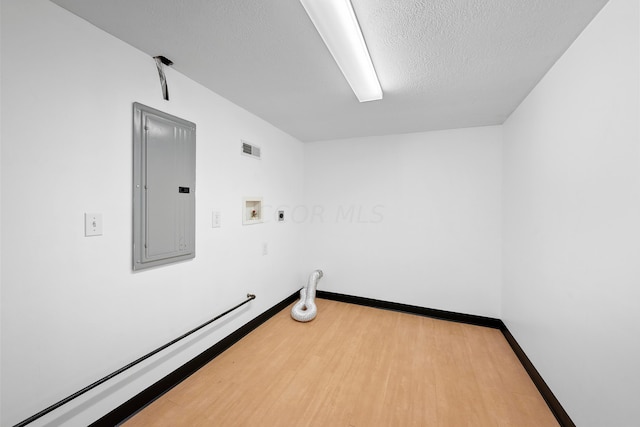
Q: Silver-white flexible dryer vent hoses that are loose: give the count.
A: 1